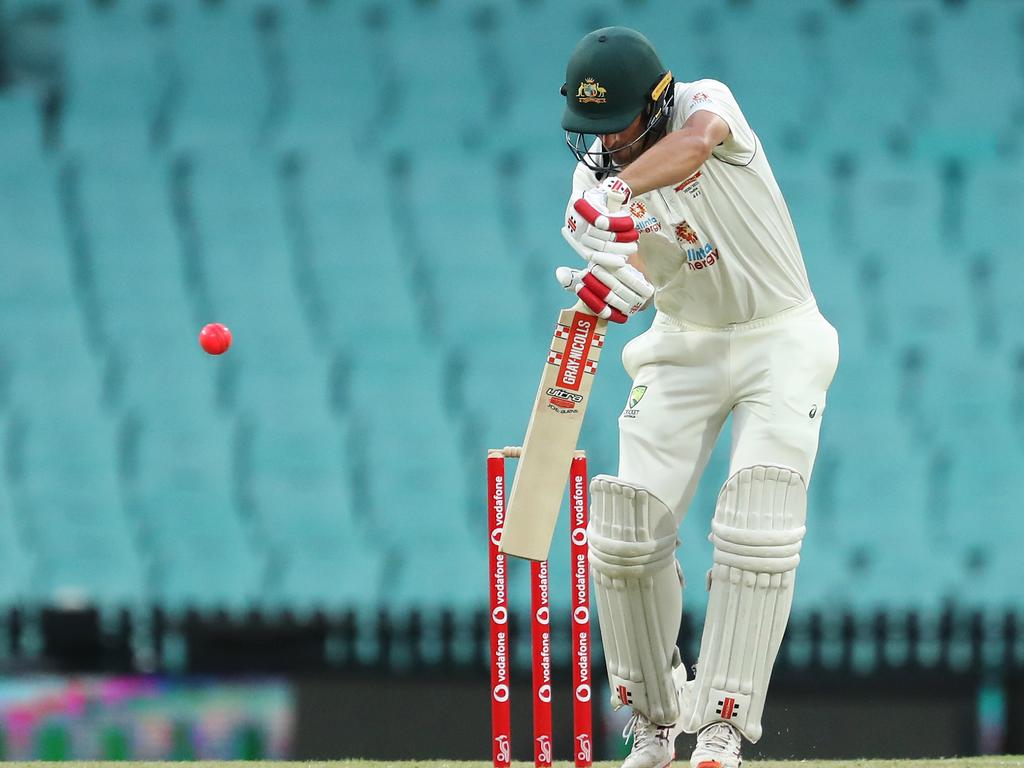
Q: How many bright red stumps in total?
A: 3